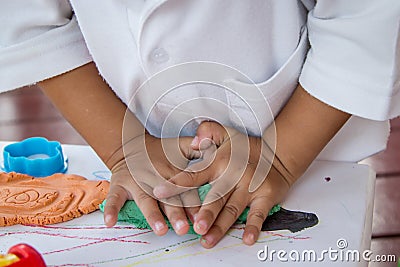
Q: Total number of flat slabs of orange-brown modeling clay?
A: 1